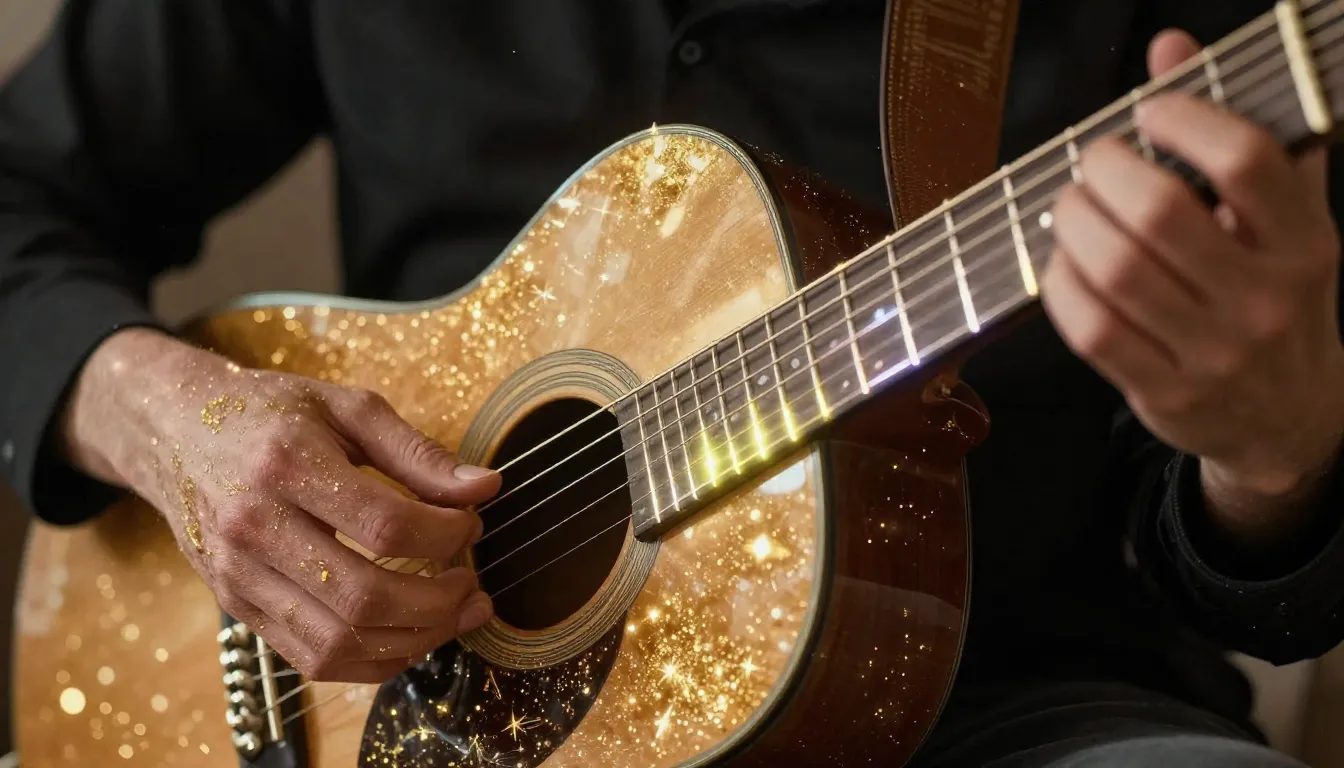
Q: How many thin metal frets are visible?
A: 15